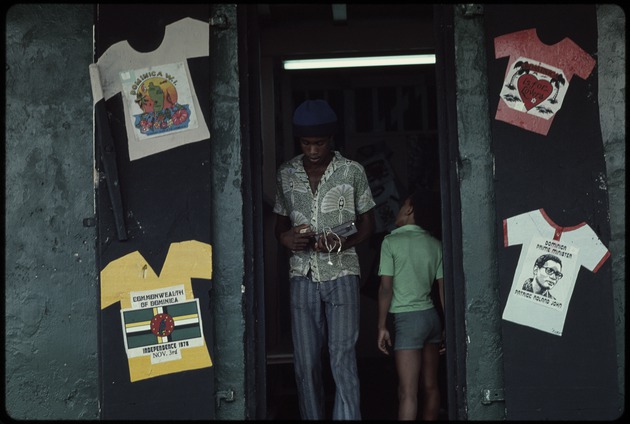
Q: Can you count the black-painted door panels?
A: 2